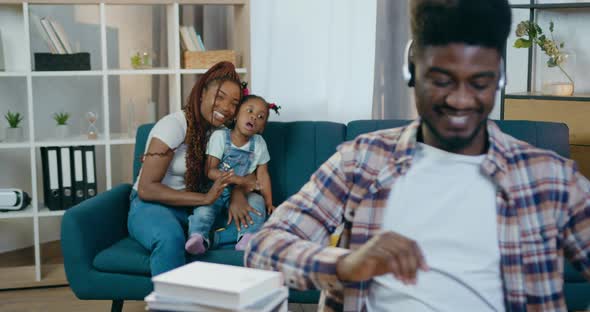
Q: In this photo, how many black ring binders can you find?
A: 4